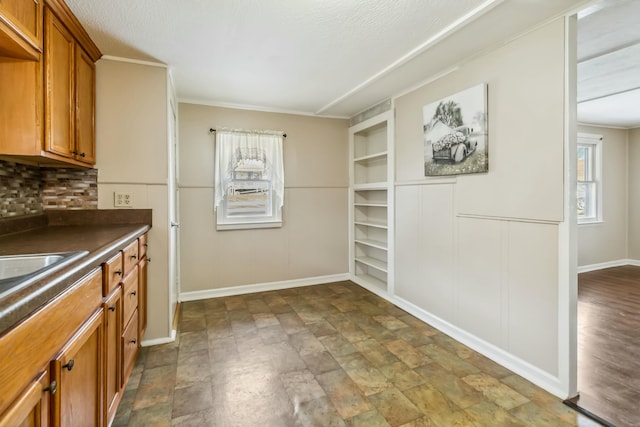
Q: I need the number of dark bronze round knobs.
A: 11